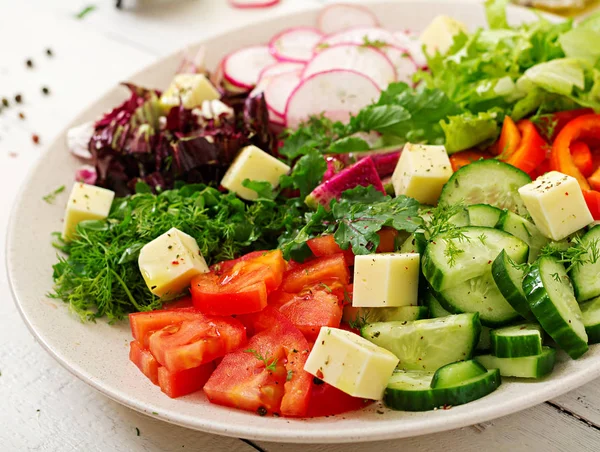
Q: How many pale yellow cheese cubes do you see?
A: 9